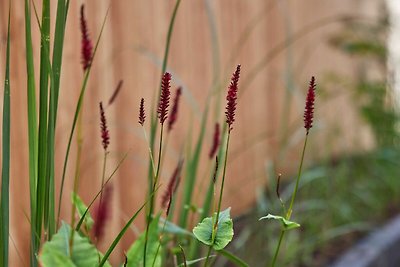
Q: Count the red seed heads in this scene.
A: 11